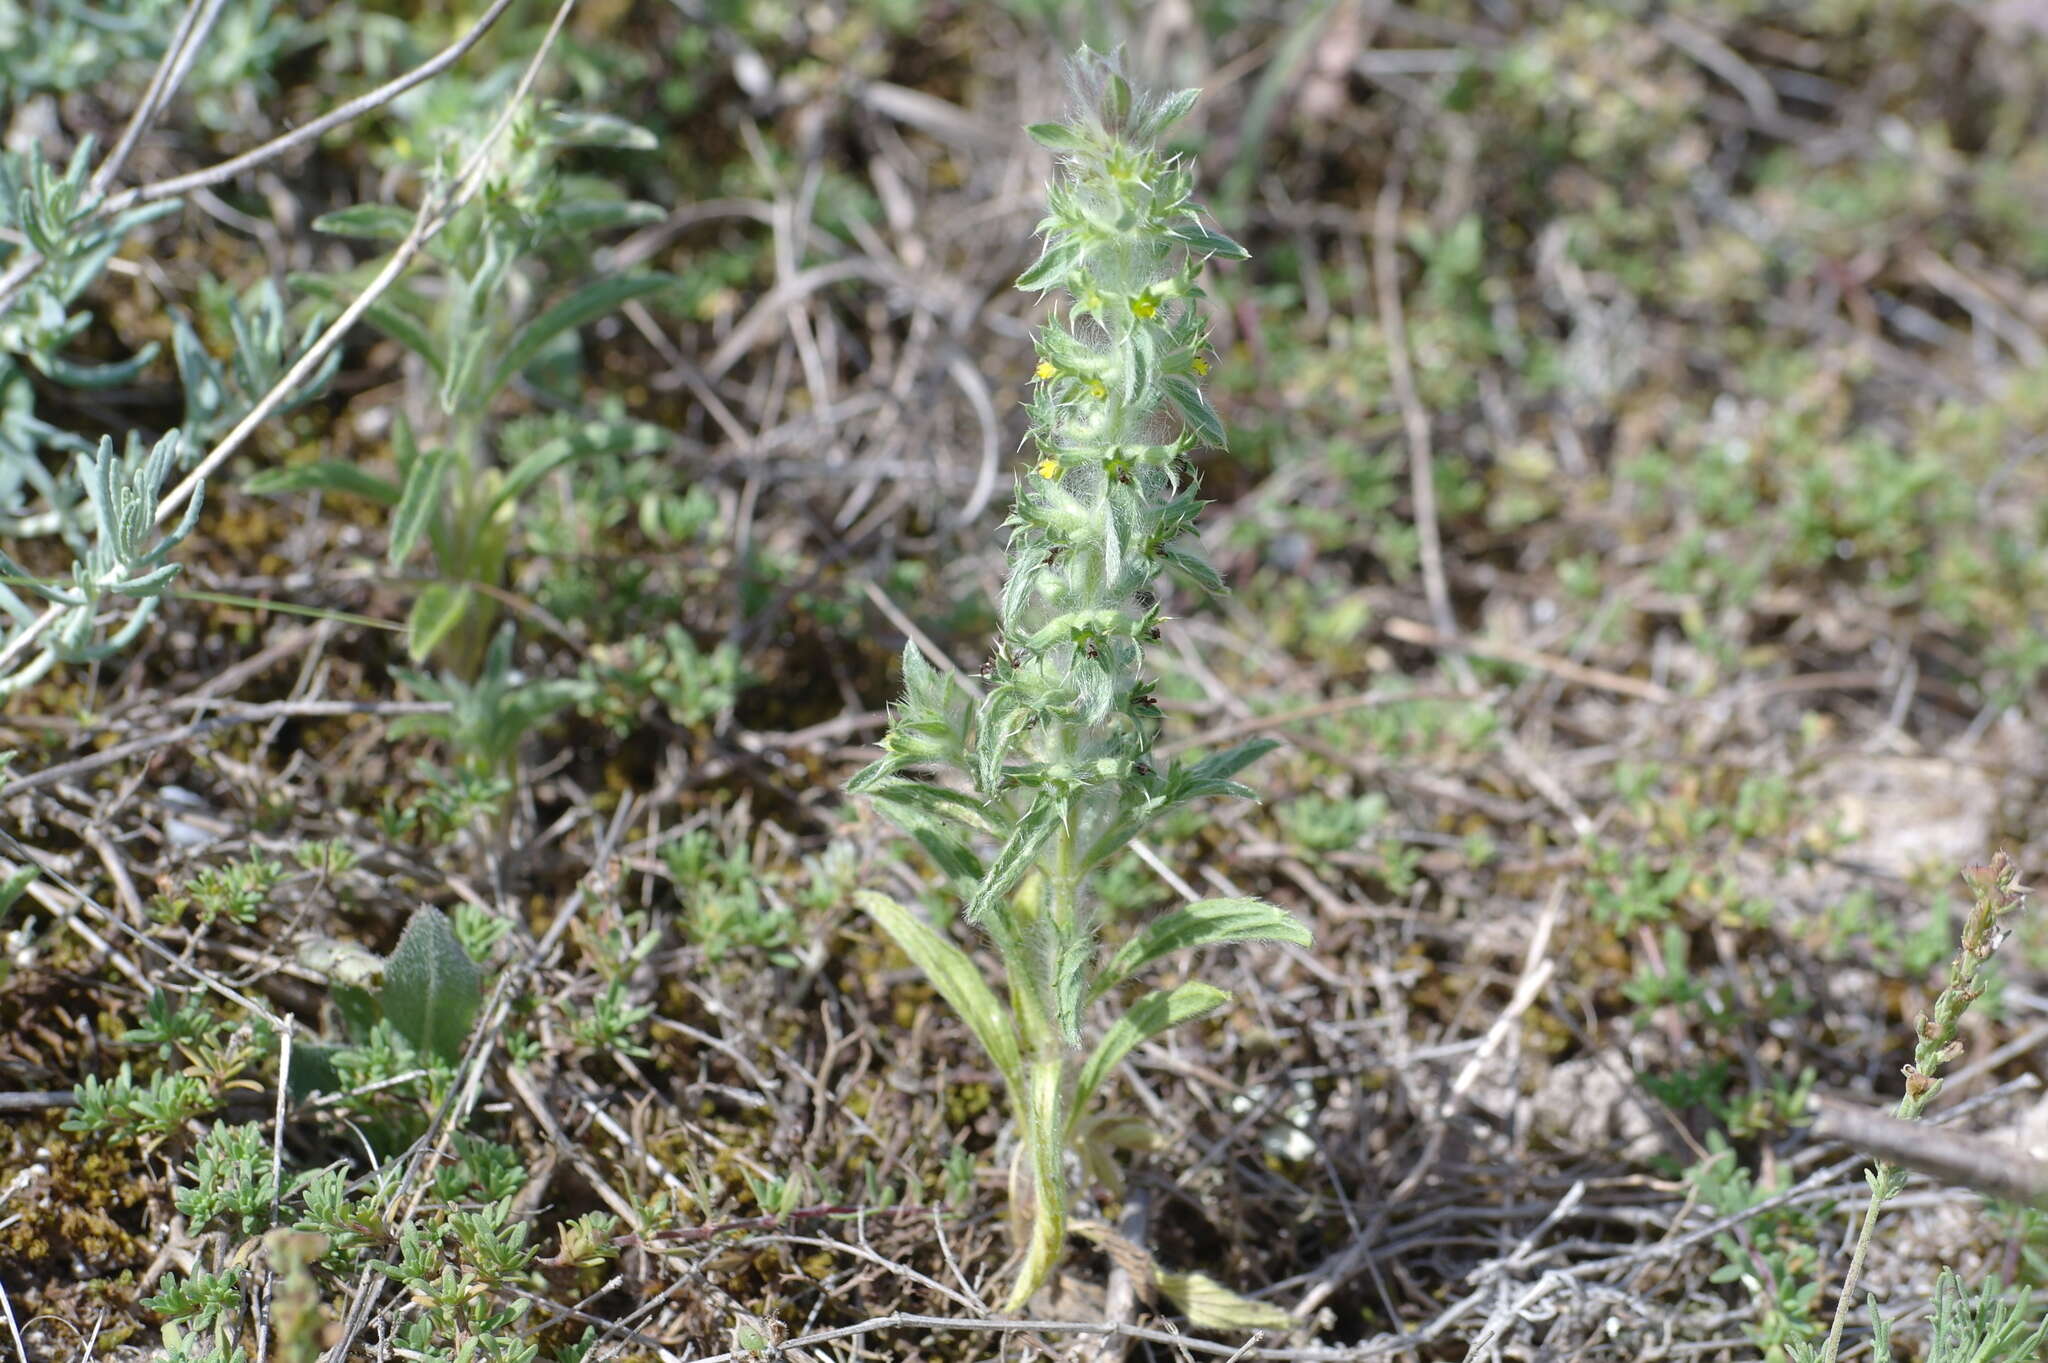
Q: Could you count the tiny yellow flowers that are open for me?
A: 5